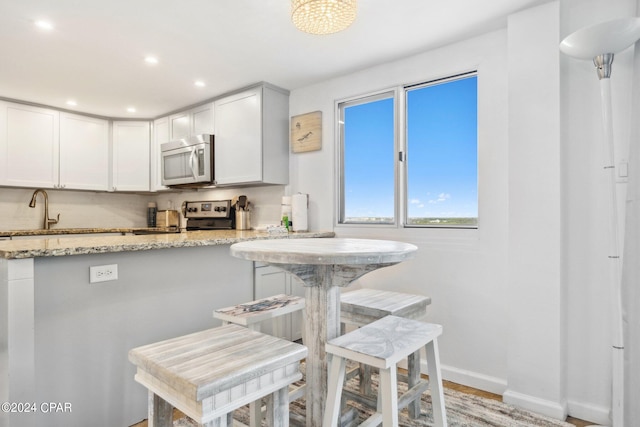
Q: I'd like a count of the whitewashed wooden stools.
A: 4